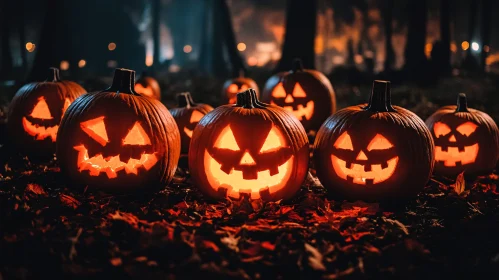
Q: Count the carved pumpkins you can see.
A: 9